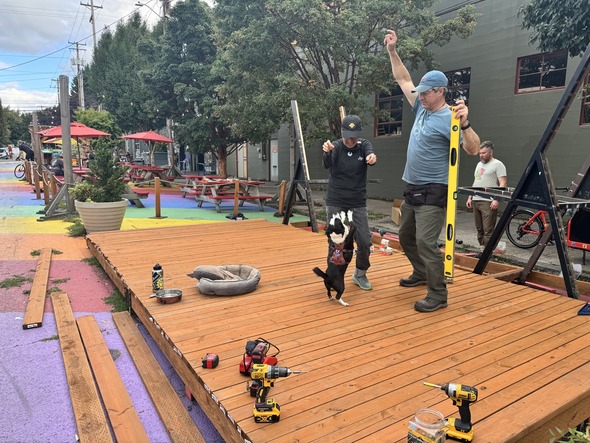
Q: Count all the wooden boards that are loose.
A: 4